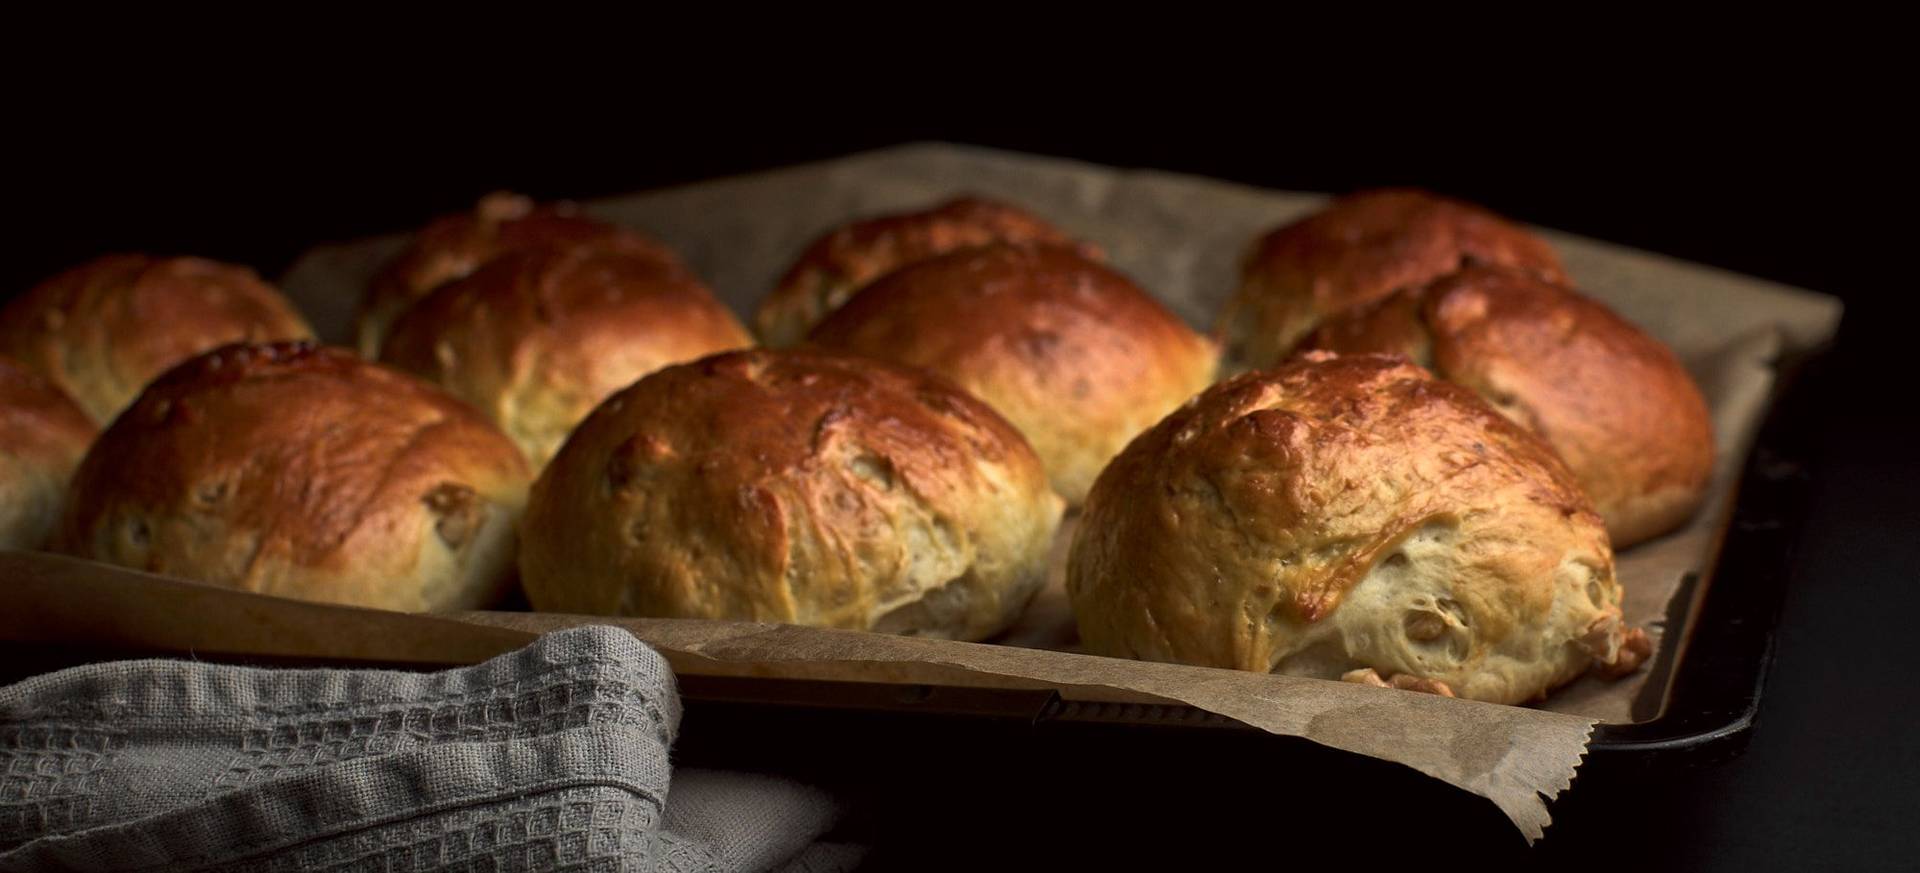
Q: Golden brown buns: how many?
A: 11